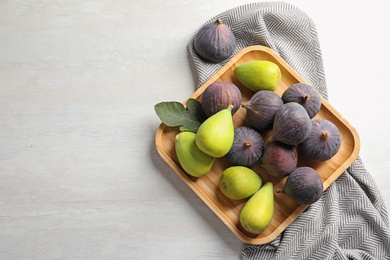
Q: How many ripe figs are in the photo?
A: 9